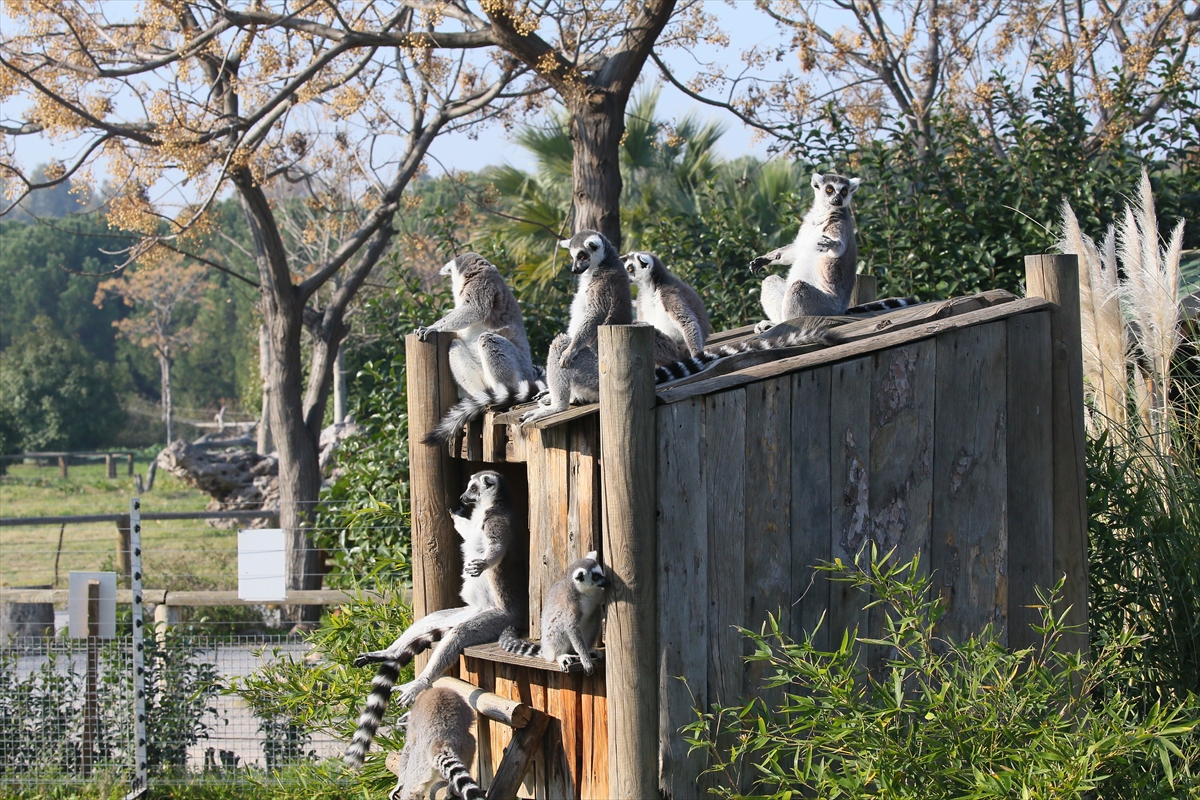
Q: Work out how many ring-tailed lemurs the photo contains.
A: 7